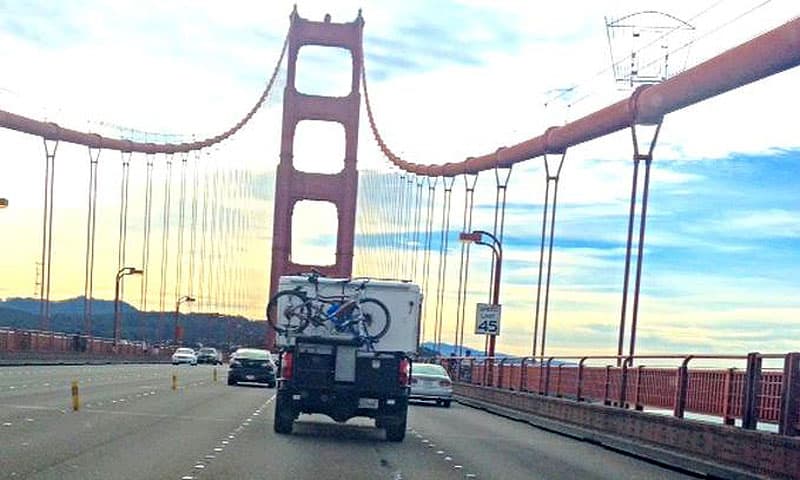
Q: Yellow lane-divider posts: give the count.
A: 3